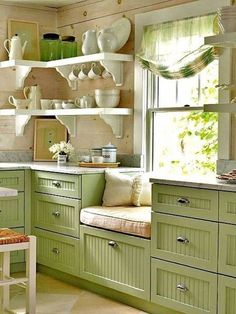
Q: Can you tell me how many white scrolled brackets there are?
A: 6